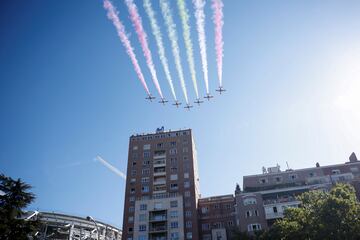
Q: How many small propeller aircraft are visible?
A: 7